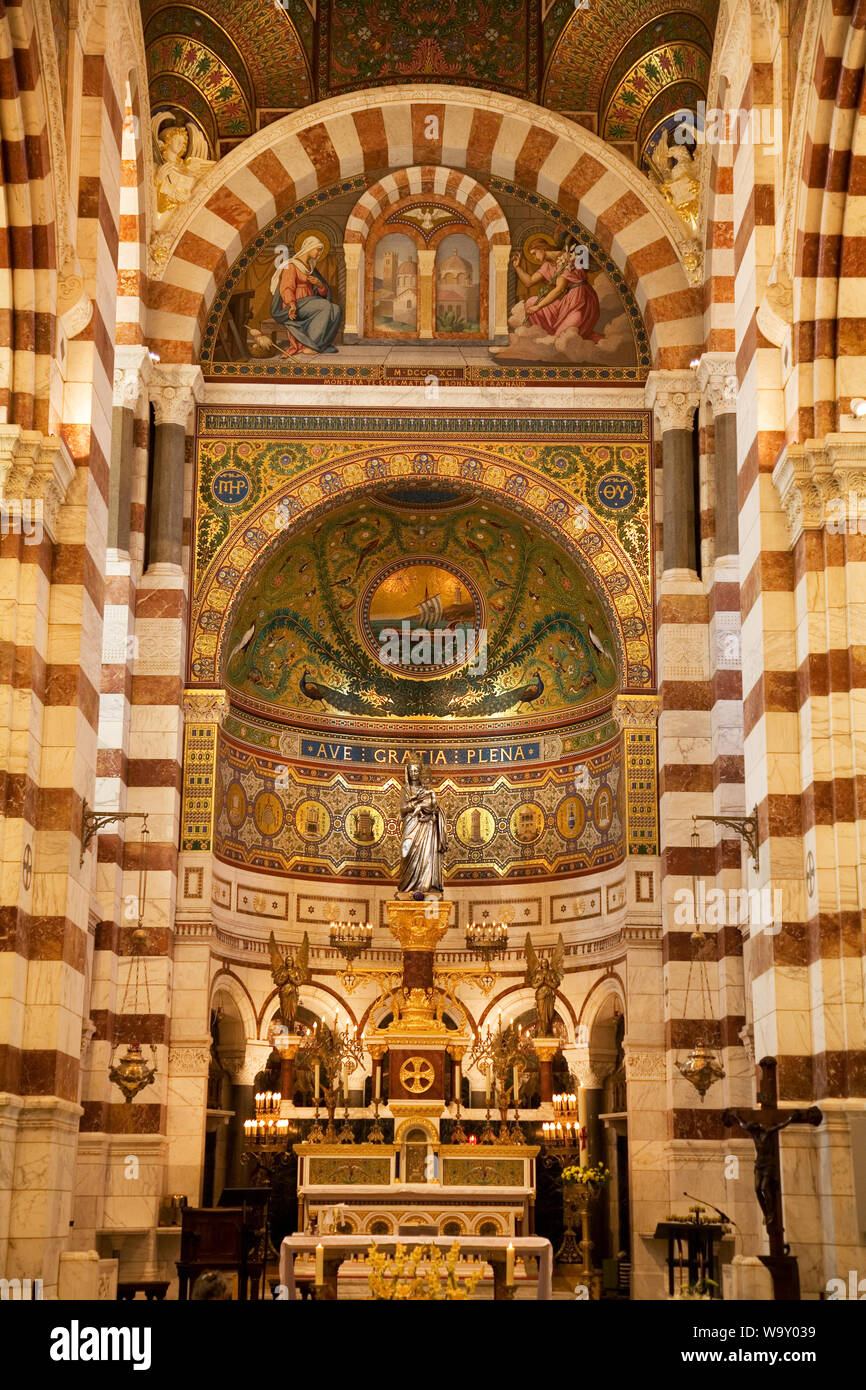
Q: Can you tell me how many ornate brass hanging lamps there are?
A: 2